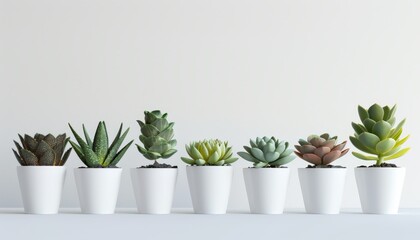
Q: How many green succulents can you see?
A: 5